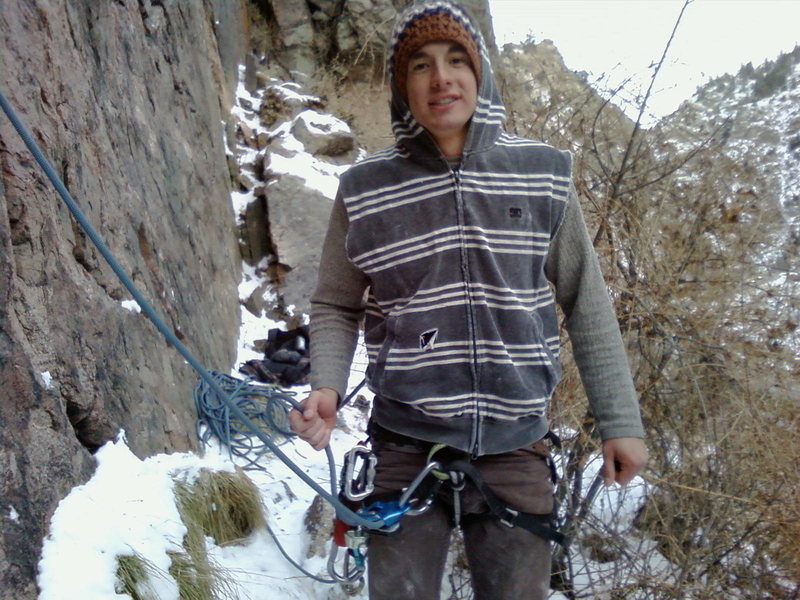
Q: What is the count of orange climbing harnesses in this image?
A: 0